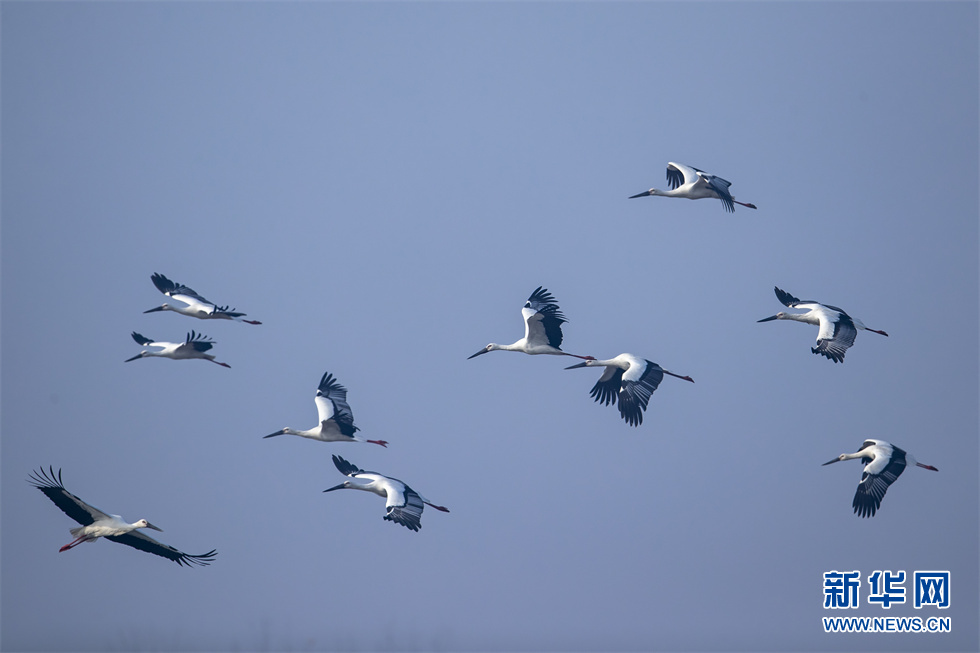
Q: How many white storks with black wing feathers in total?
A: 10